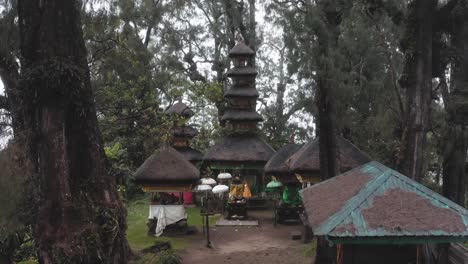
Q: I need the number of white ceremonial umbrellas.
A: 4